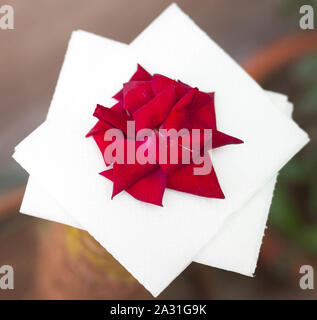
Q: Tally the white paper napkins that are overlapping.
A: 2